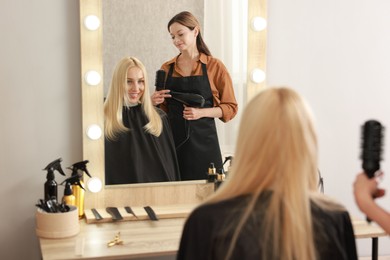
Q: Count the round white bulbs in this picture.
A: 6